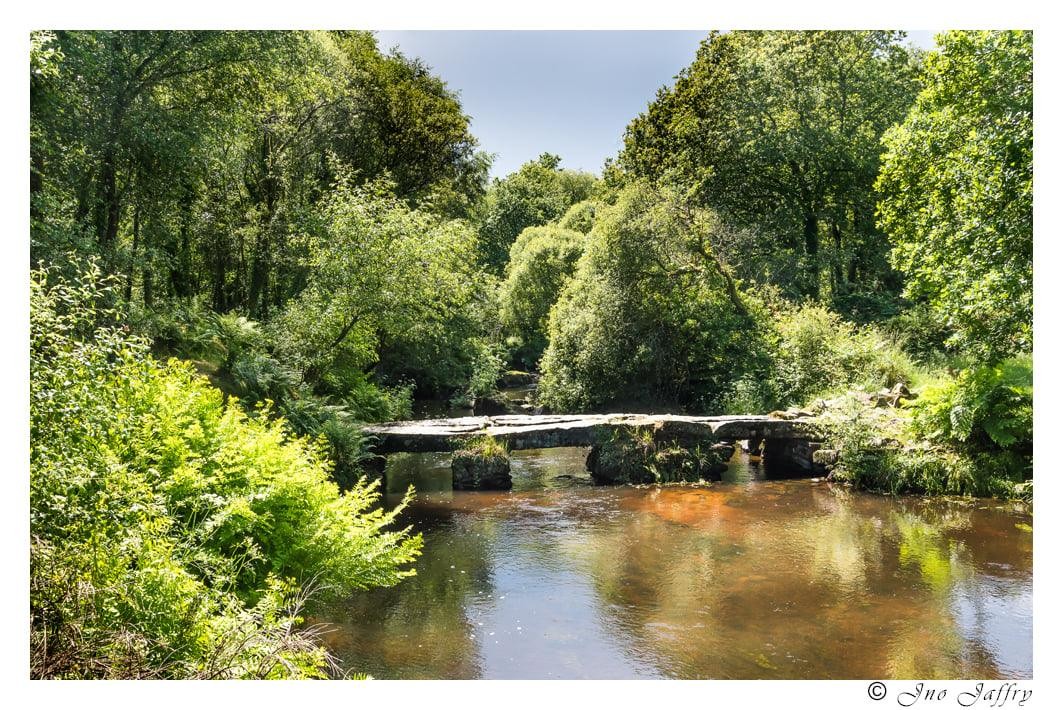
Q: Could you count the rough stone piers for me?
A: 2